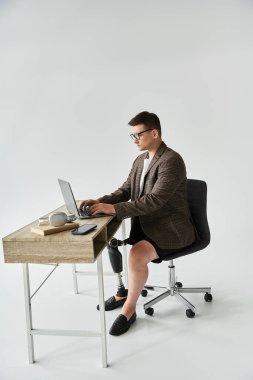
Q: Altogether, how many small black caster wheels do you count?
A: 5